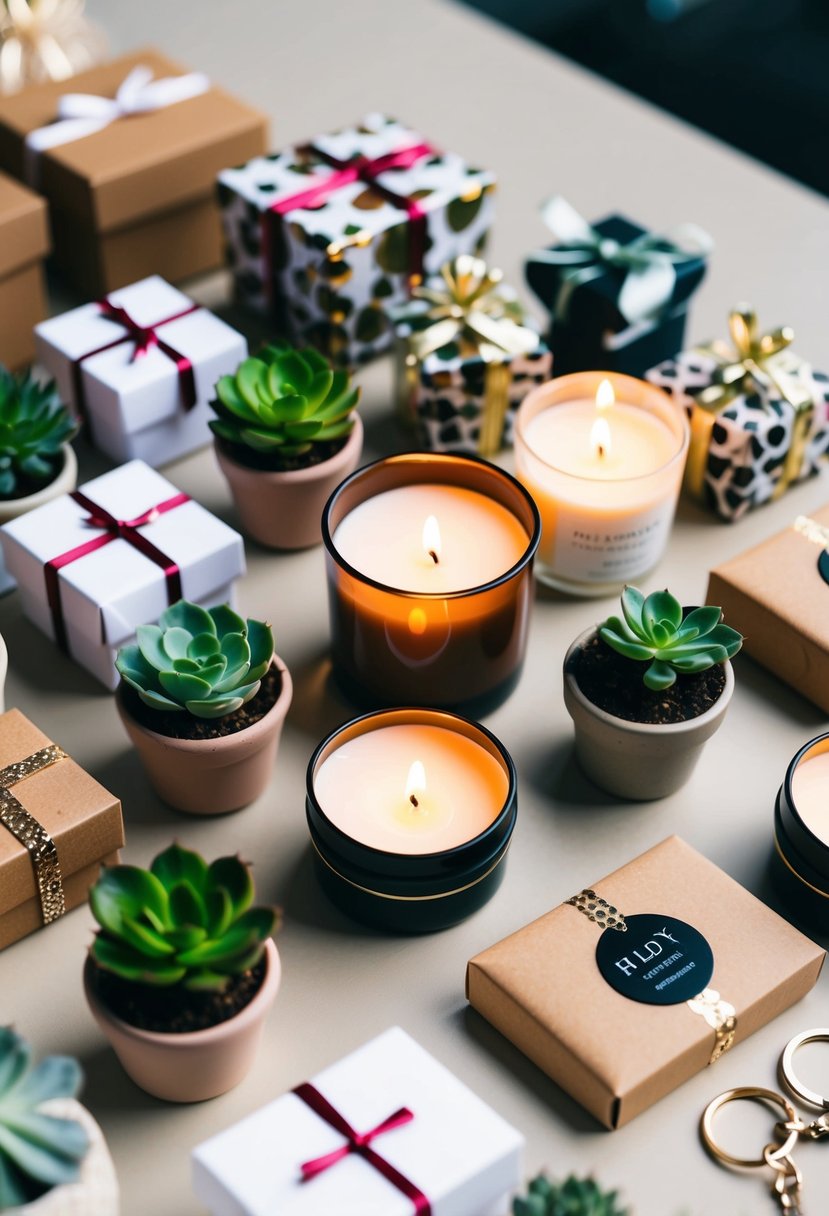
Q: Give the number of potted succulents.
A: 7